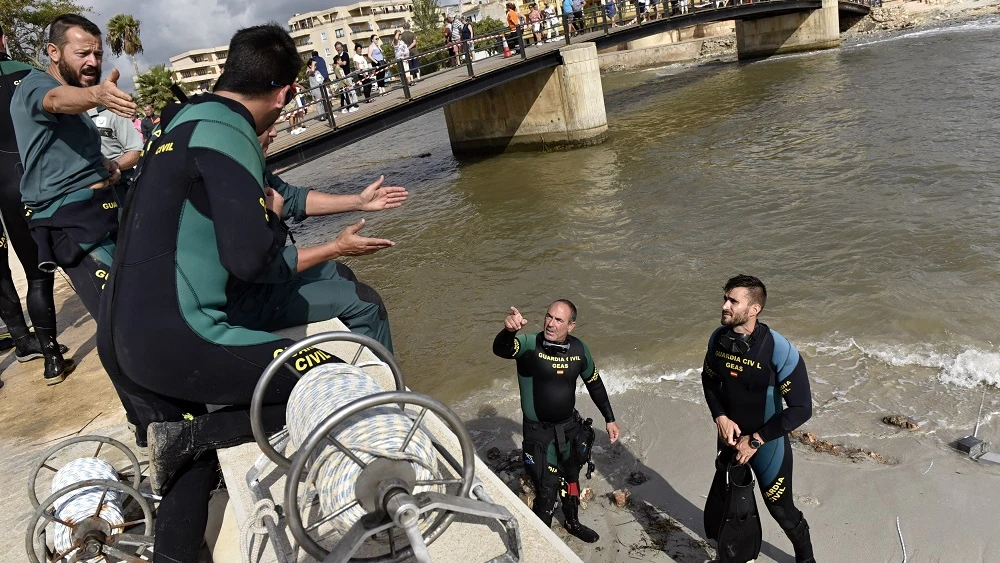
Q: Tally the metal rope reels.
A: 2